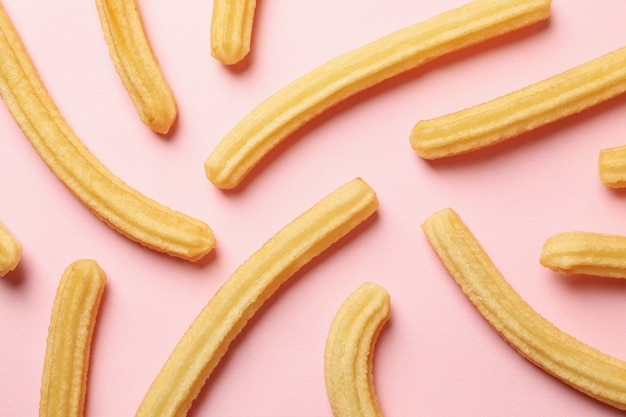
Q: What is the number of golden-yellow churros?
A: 12